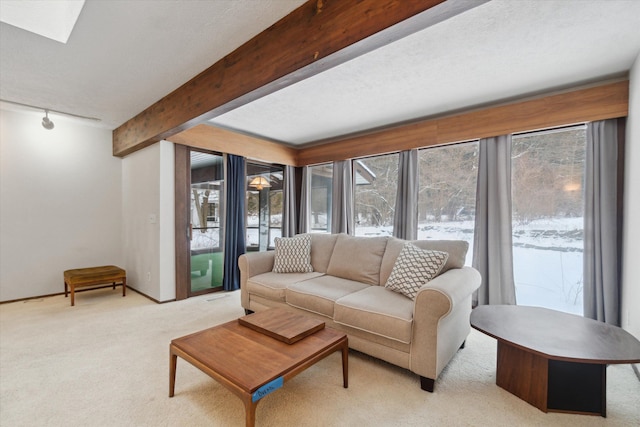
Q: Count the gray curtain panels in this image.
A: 6